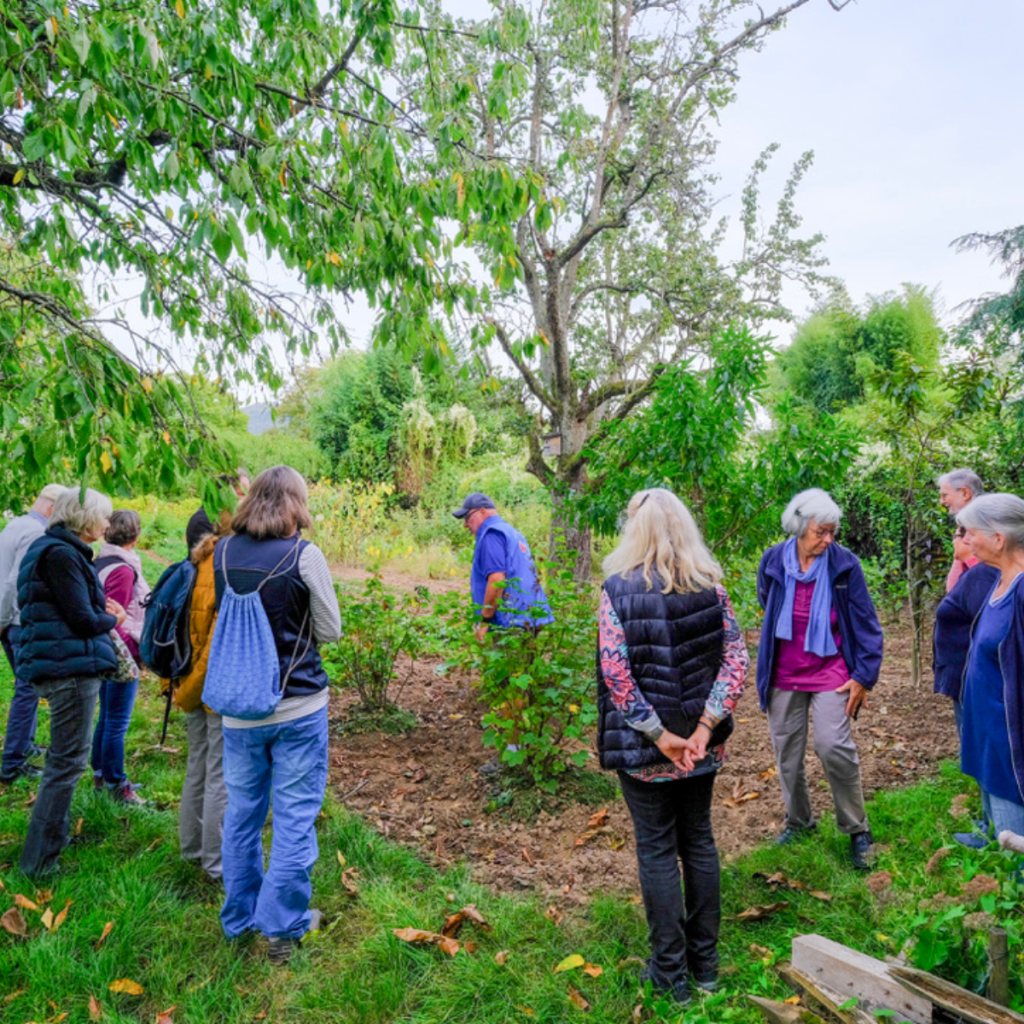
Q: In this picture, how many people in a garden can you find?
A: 11